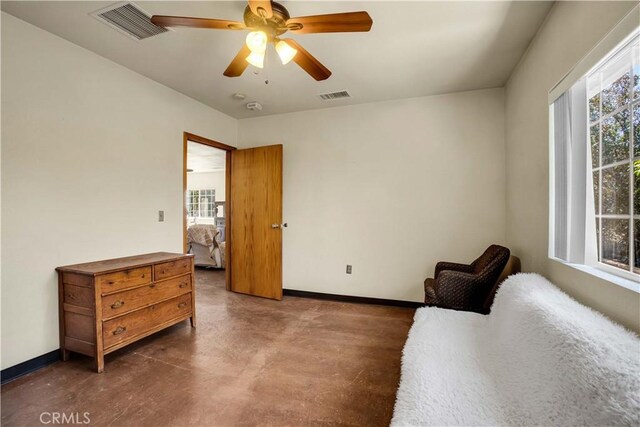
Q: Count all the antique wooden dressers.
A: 1